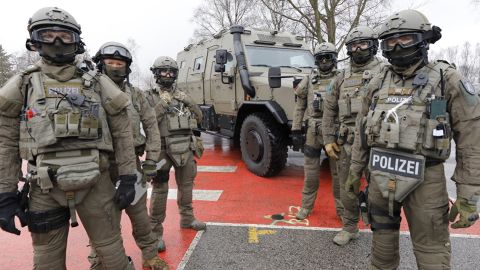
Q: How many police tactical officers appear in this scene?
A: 6